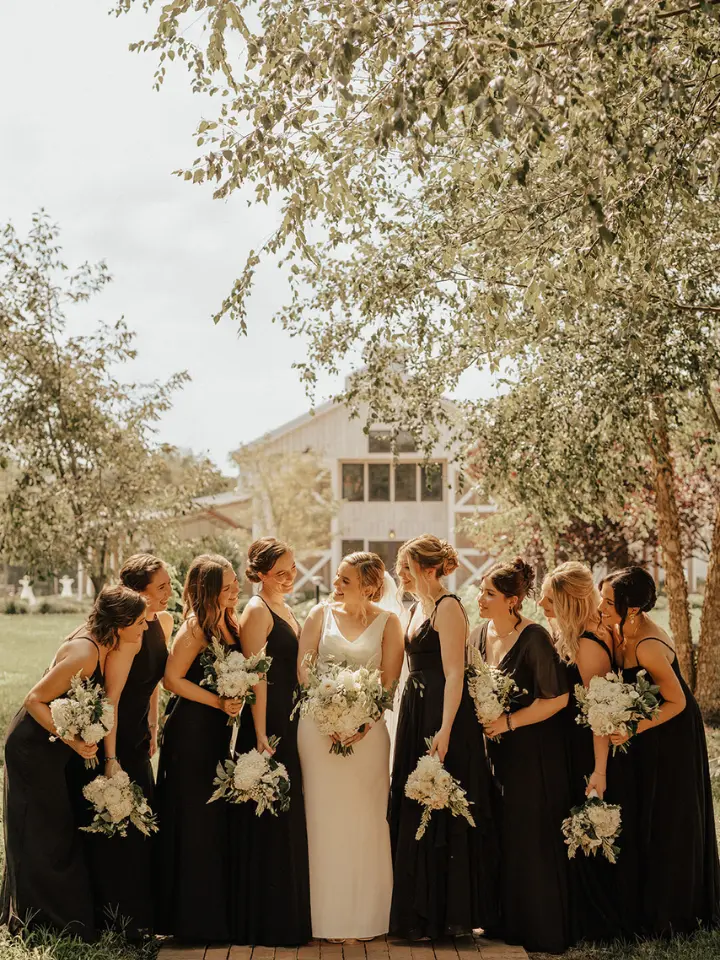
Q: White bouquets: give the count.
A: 9